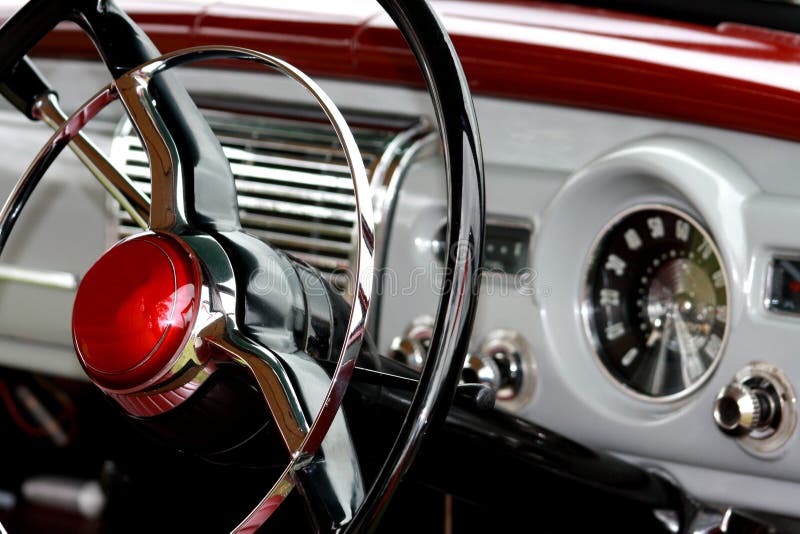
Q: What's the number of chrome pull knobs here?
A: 3